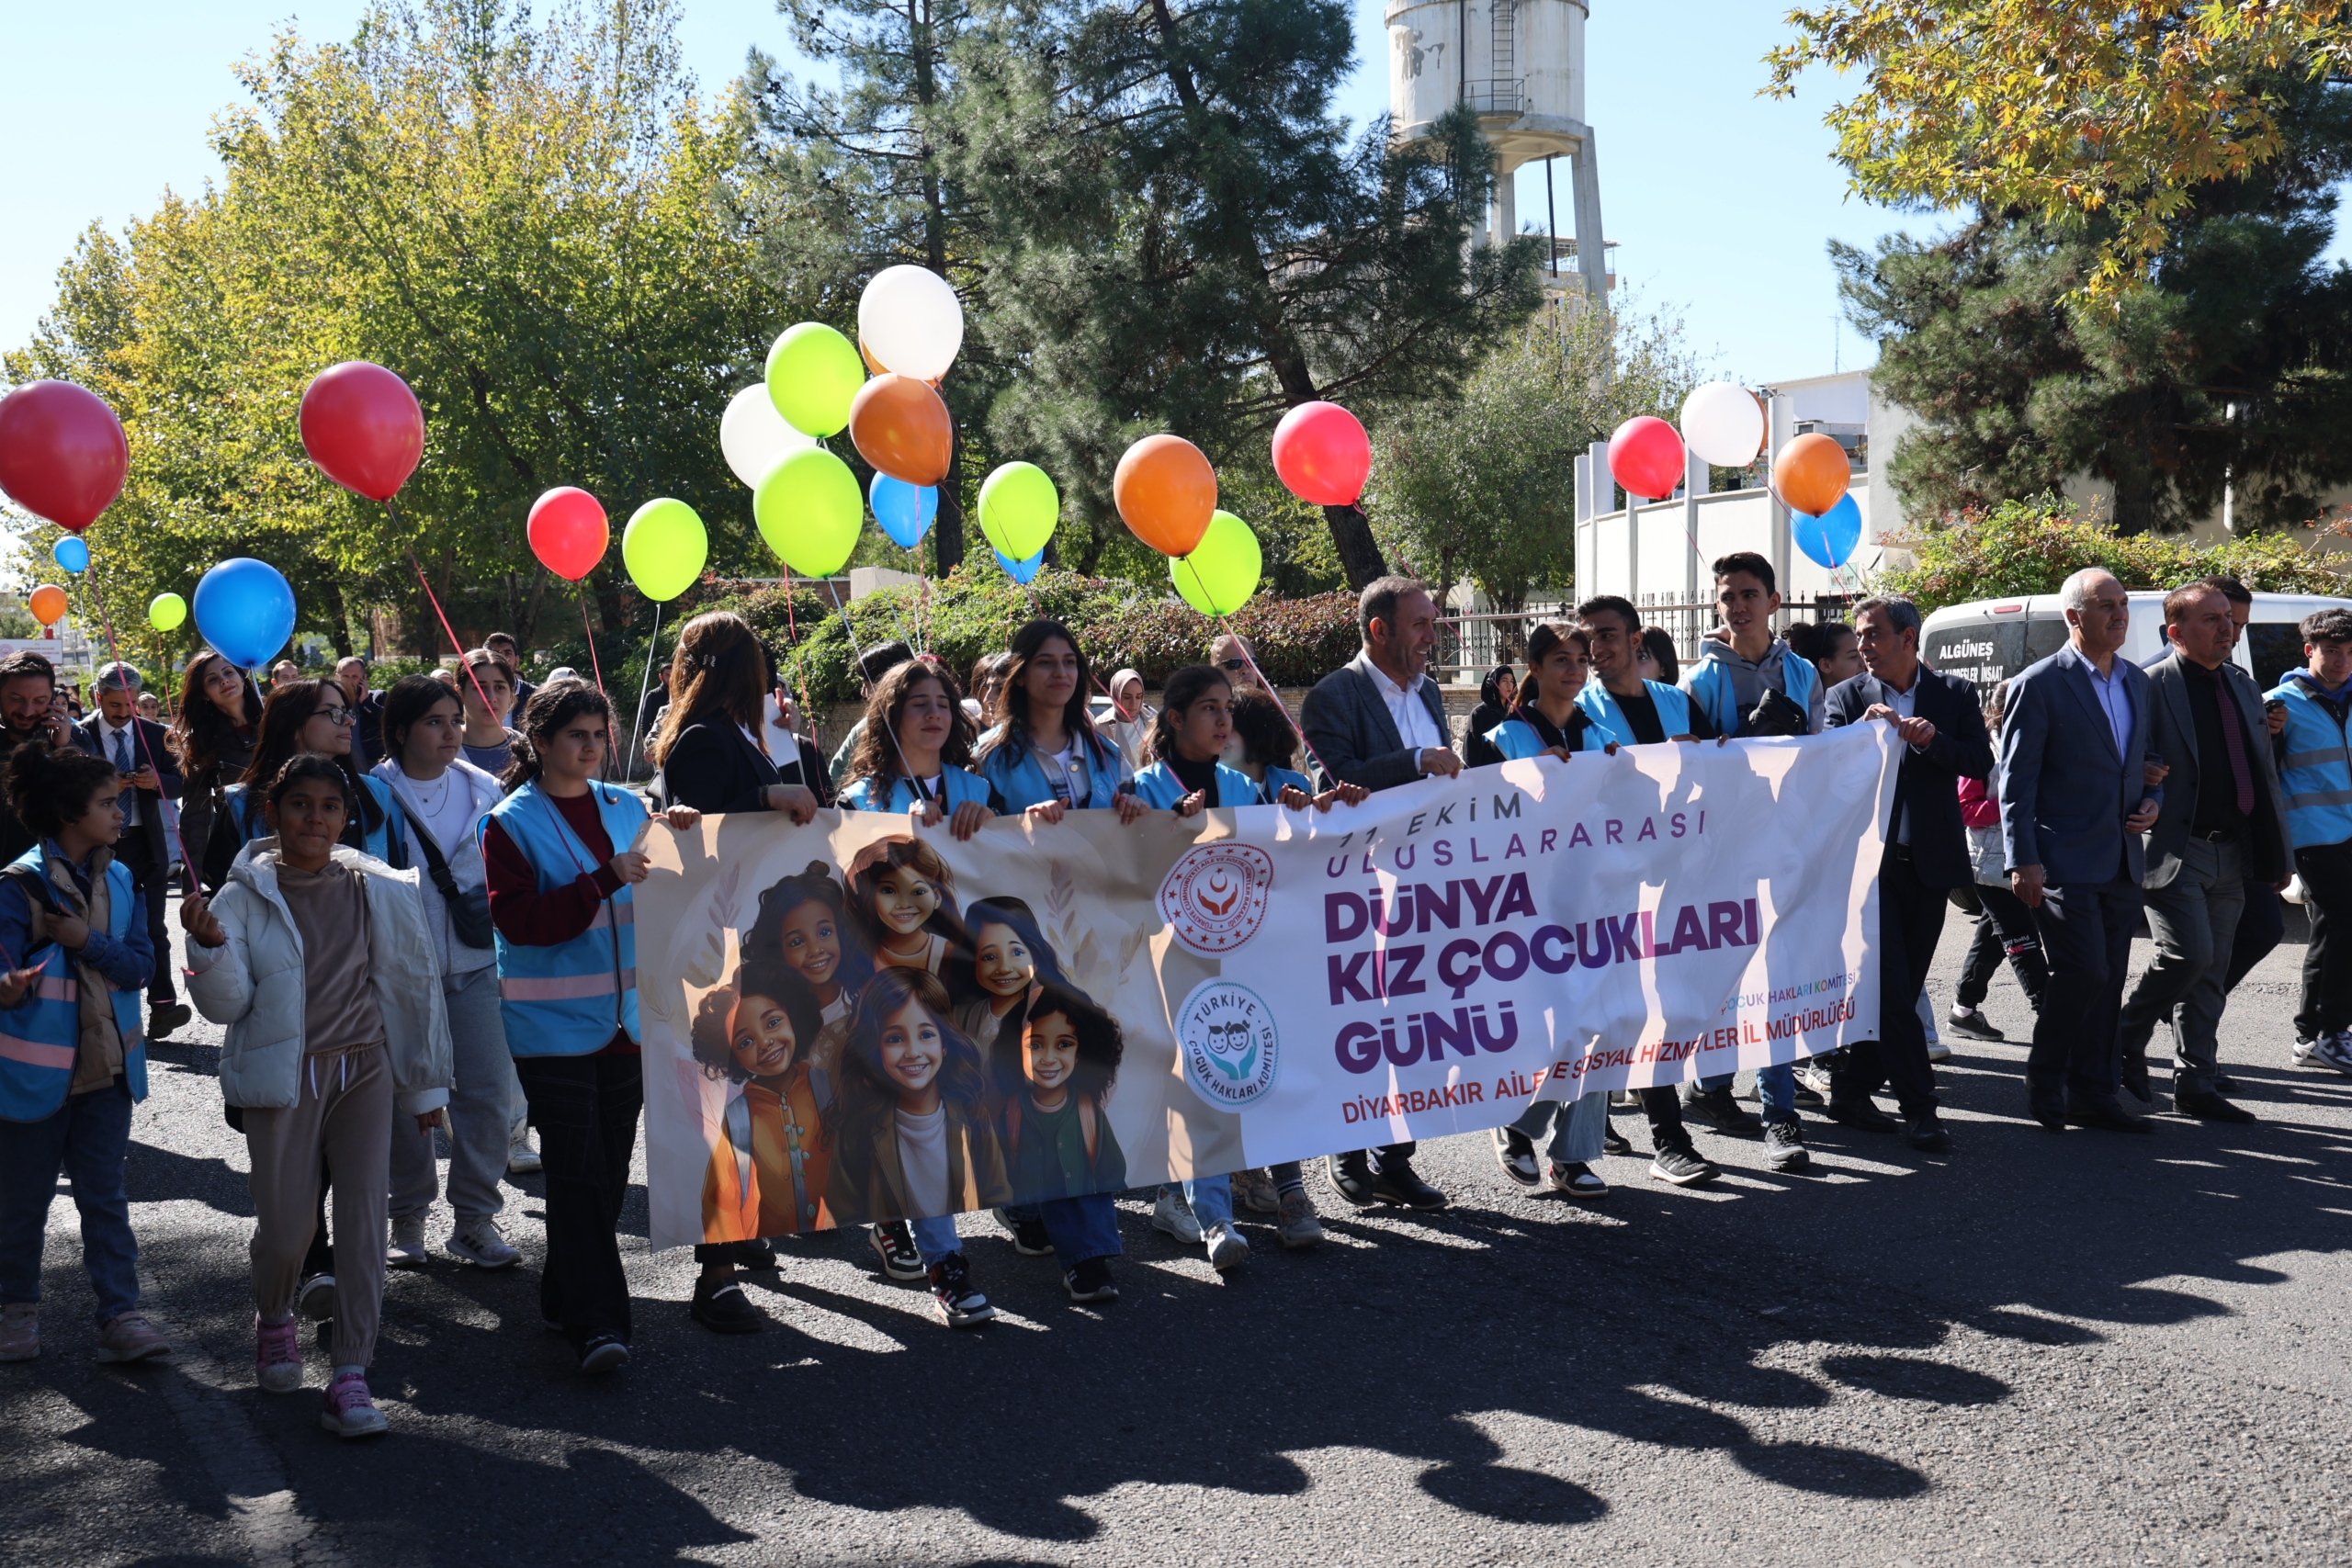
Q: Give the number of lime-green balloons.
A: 6